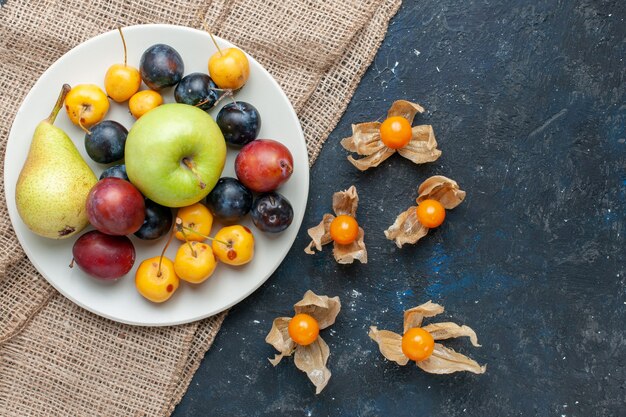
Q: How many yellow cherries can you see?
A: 8